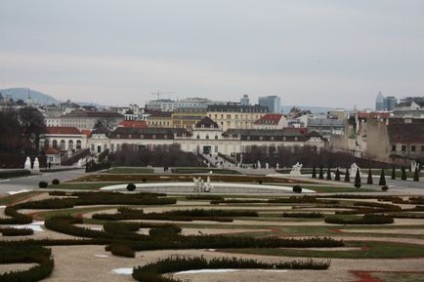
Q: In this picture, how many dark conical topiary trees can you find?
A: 11